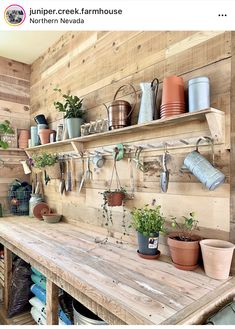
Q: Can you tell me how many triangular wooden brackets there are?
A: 3